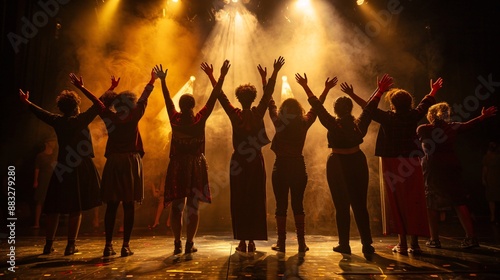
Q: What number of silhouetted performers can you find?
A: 8